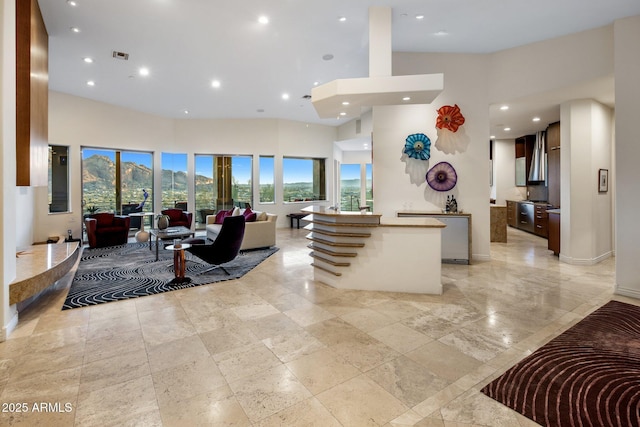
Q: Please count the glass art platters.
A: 3